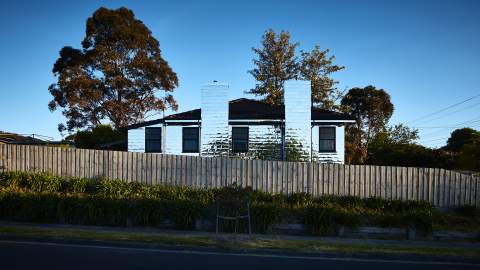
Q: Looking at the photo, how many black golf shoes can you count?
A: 0